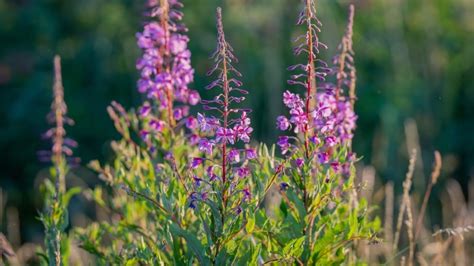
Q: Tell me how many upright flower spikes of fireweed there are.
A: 5